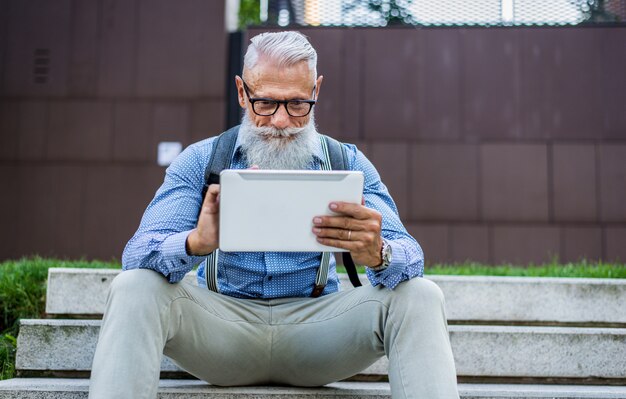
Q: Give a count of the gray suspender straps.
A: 2